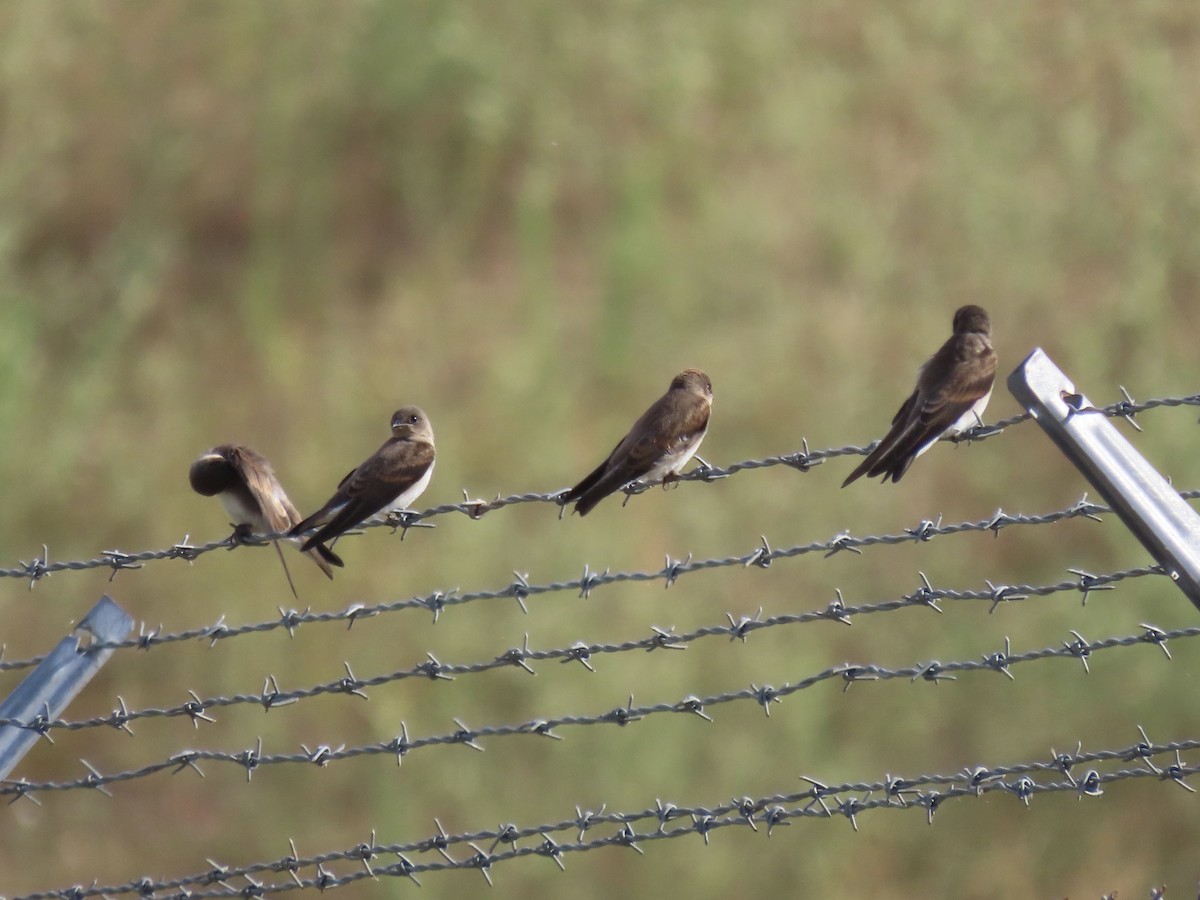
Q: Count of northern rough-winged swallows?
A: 4